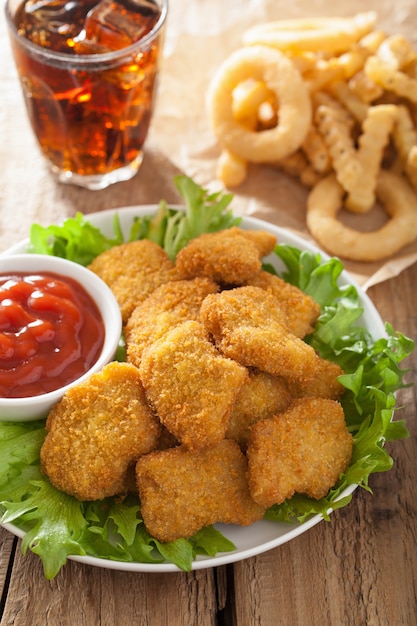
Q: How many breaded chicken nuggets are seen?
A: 11